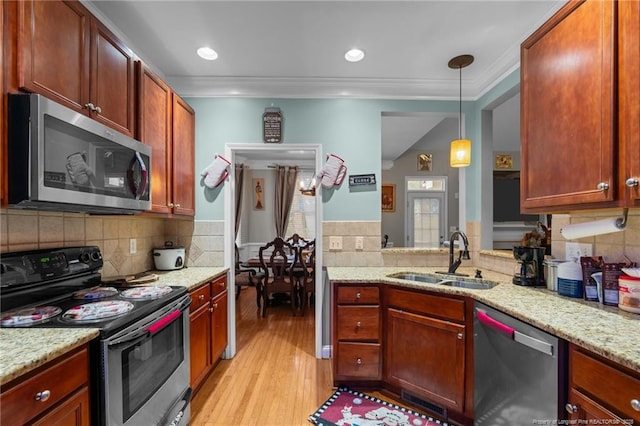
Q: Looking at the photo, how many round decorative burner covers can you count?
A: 4